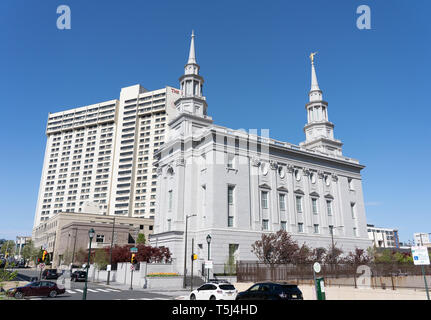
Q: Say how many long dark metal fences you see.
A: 1